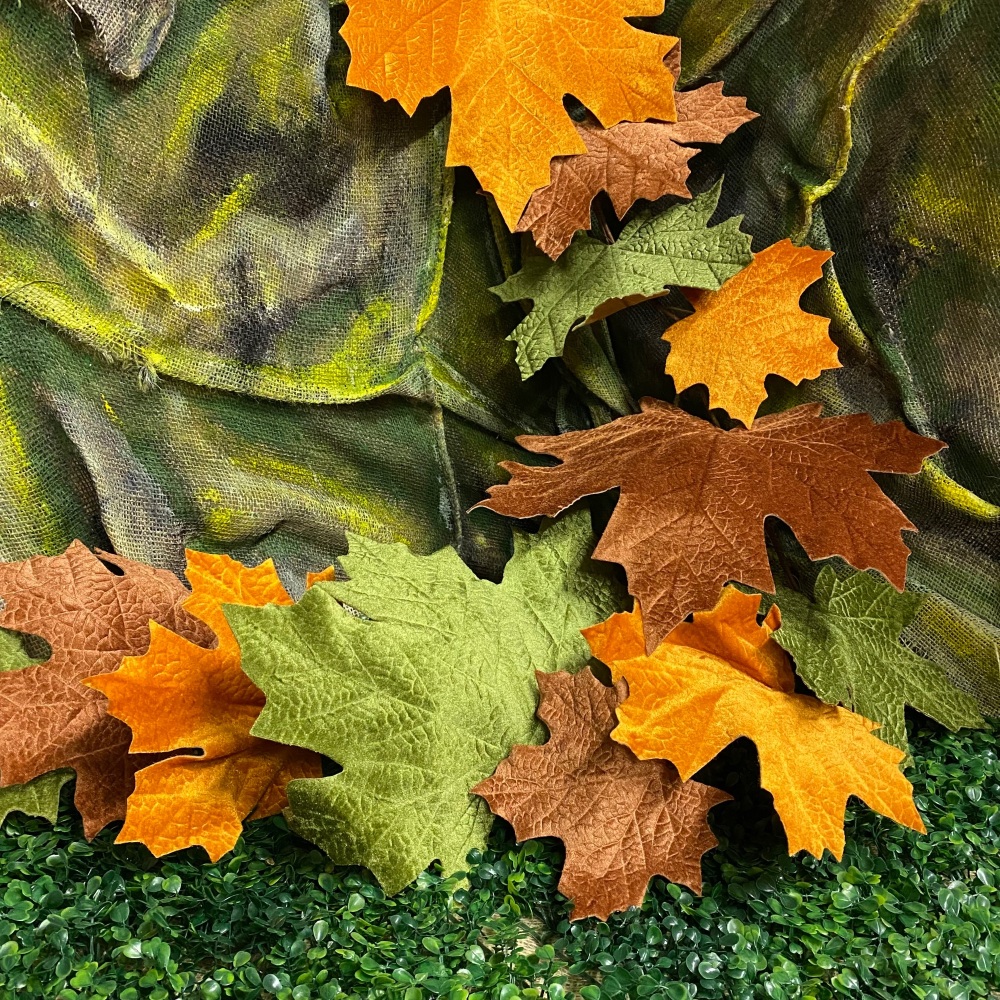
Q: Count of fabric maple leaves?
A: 12